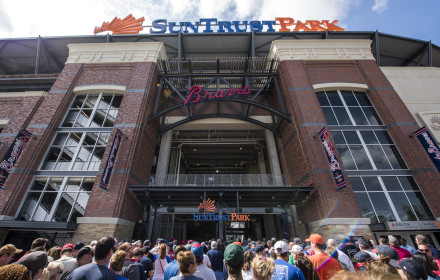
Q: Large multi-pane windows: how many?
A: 6